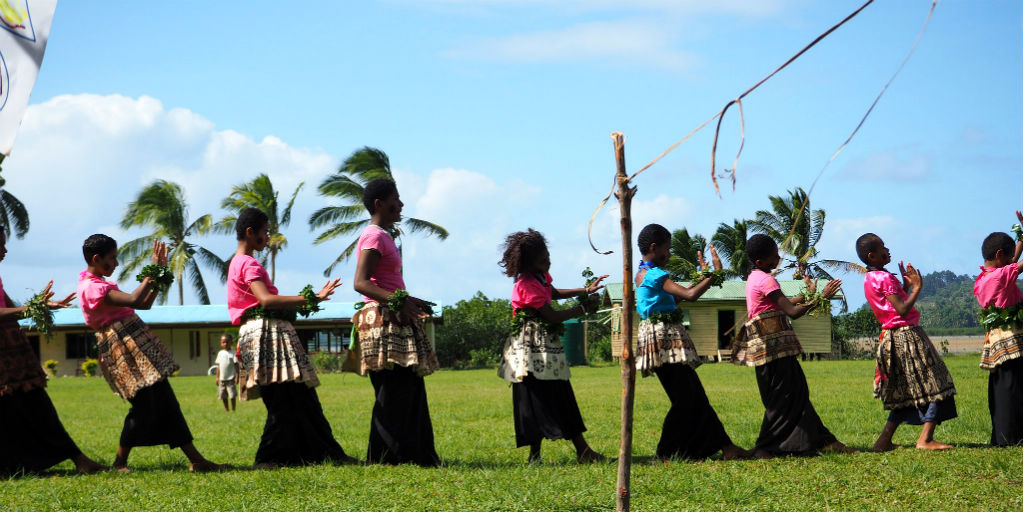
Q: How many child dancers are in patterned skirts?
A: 9